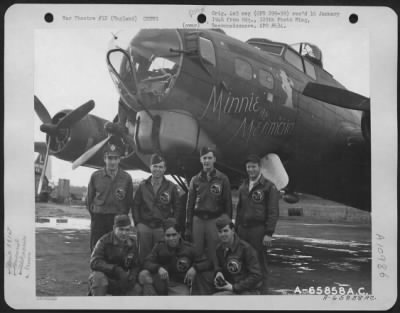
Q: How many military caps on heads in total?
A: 7